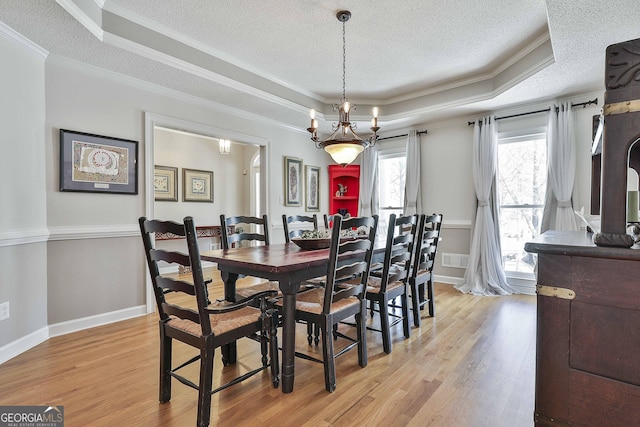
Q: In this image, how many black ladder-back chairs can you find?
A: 8